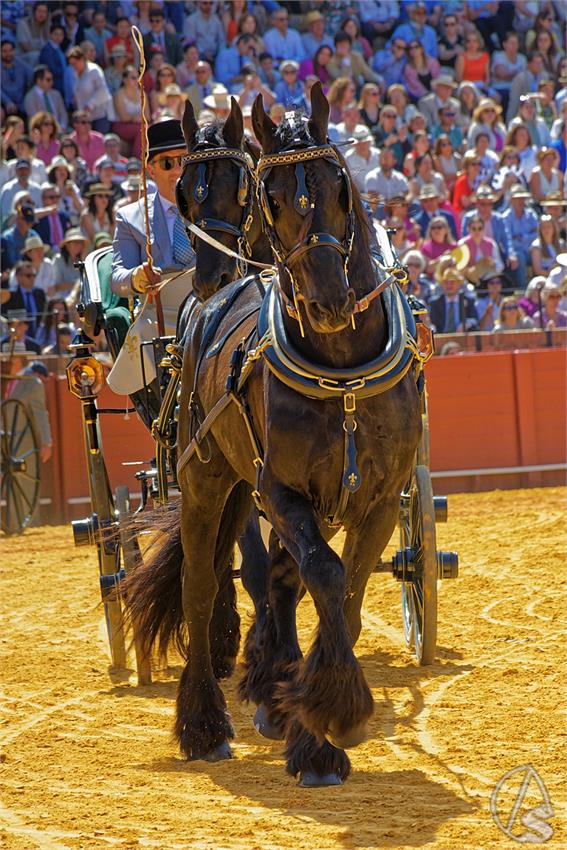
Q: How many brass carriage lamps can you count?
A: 2